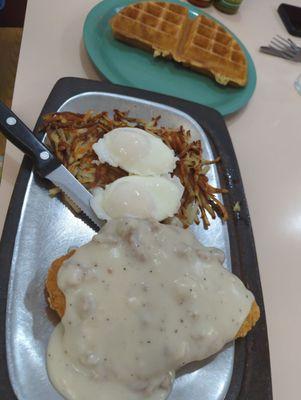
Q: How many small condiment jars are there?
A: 2